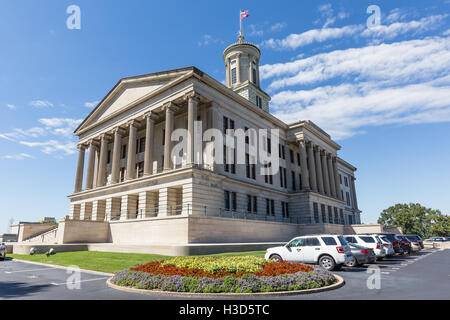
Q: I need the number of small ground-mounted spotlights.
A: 2